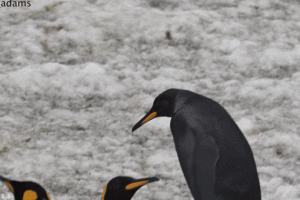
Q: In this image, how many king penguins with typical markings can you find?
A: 2